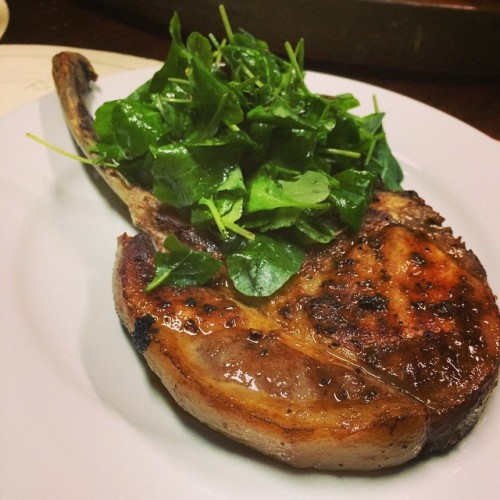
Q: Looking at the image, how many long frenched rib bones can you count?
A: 1